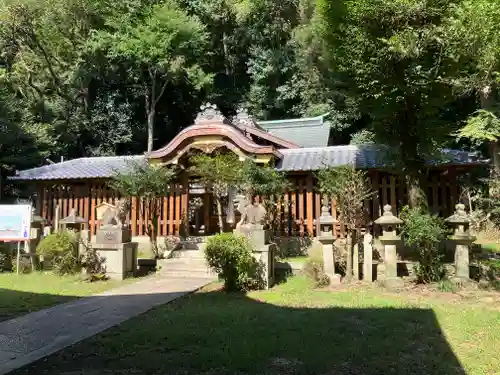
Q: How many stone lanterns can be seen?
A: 5